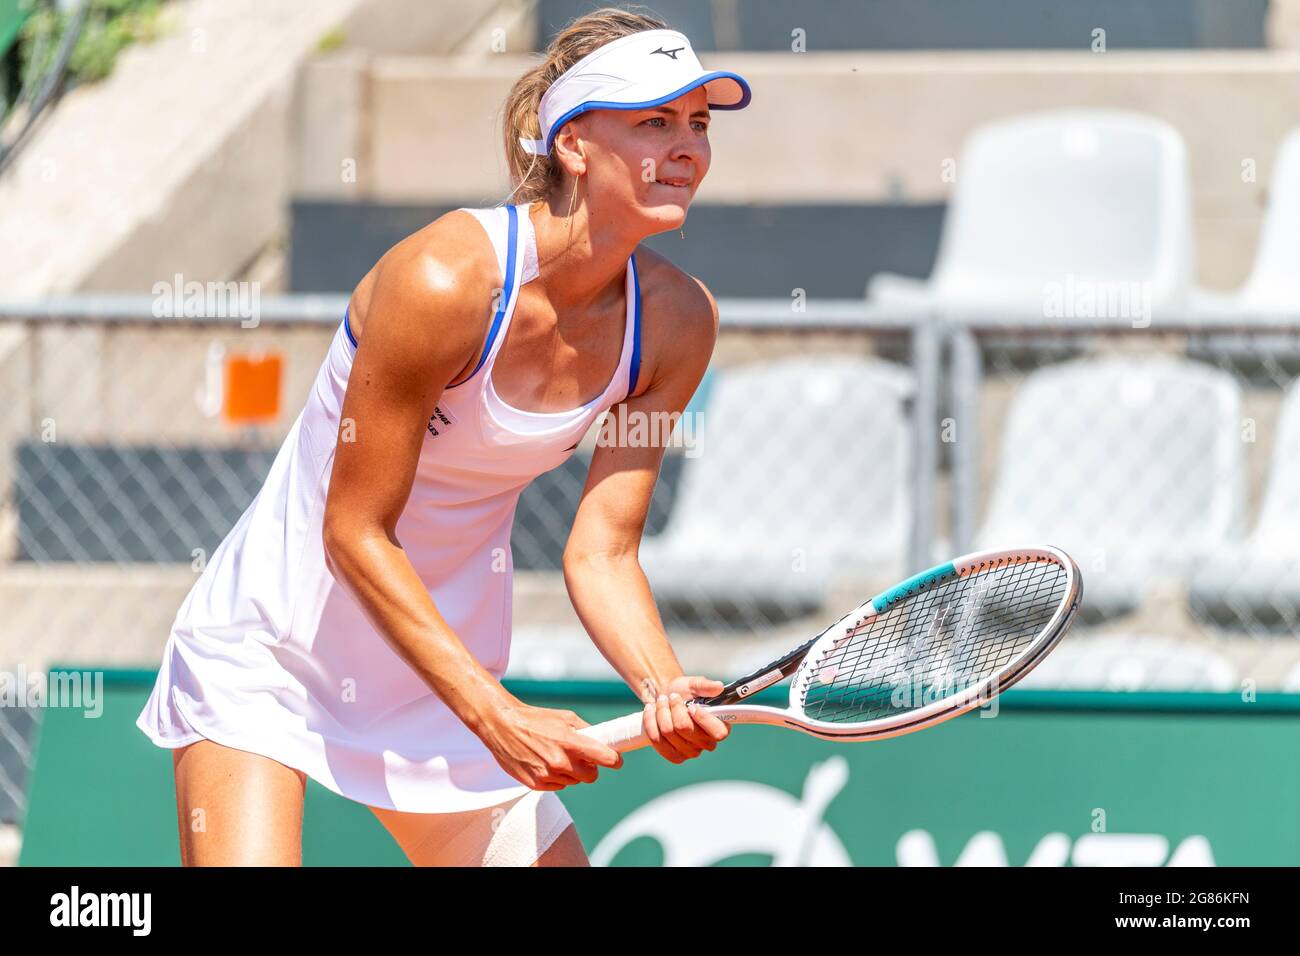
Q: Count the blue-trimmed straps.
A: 2